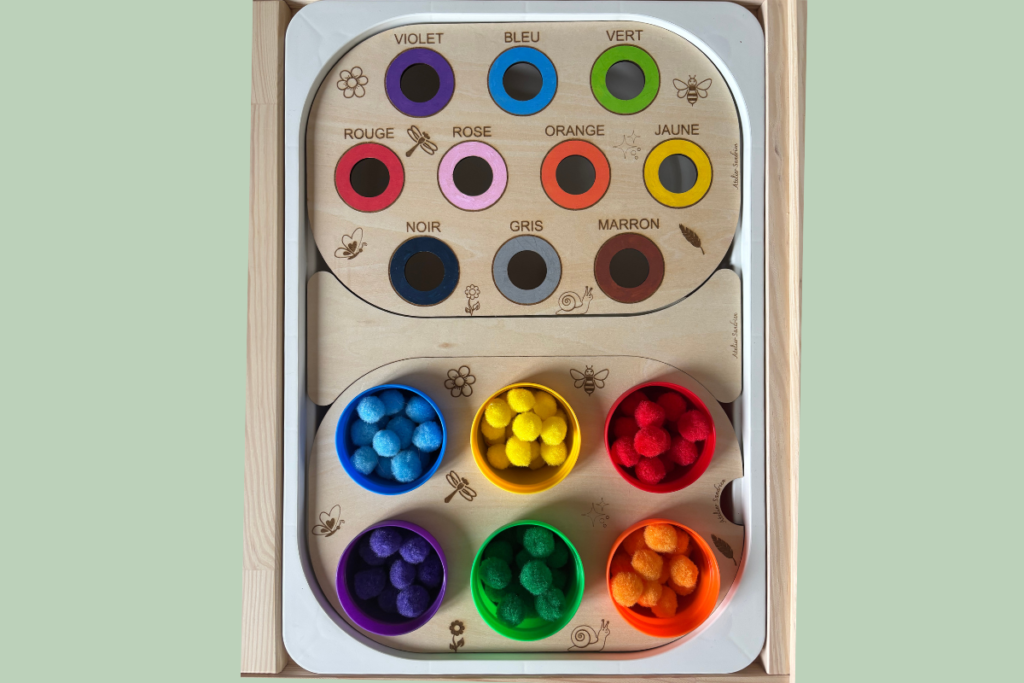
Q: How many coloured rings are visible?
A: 10